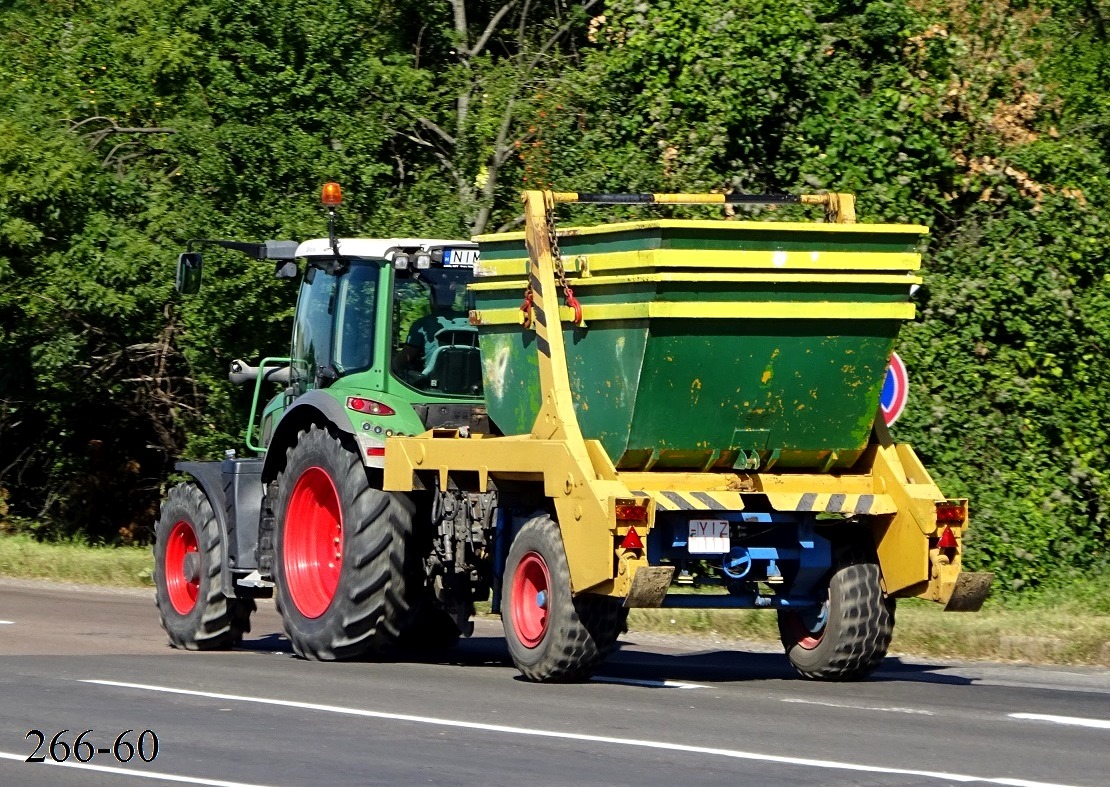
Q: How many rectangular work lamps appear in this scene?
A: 2